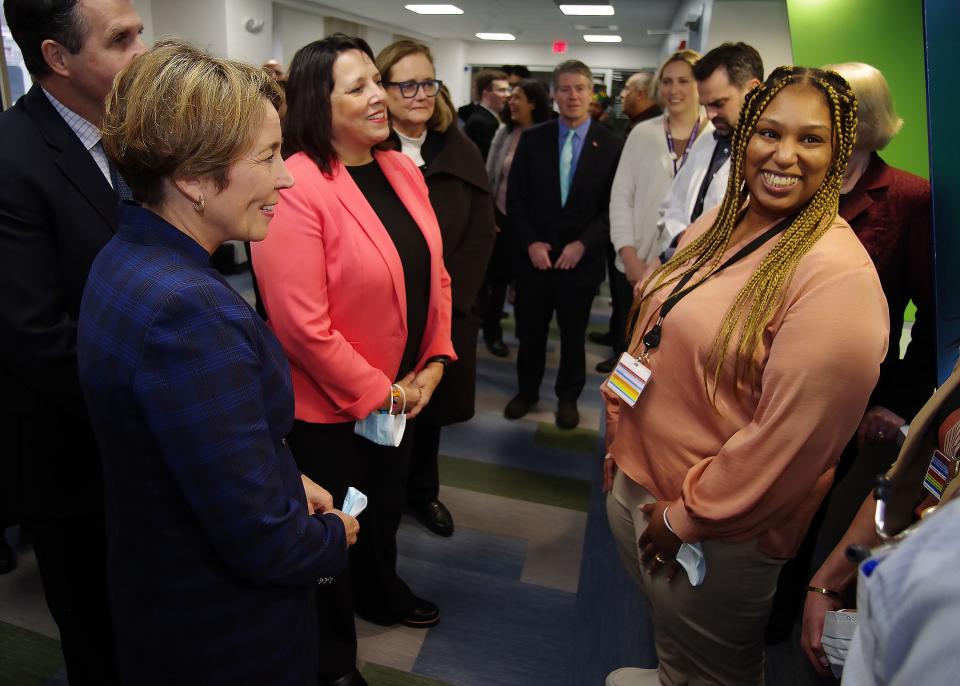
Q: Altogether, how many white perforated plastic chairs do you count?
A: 0